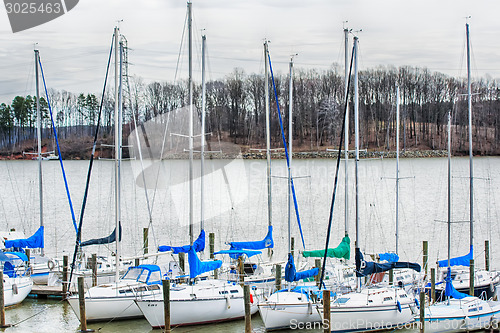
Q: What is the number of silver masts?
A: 12